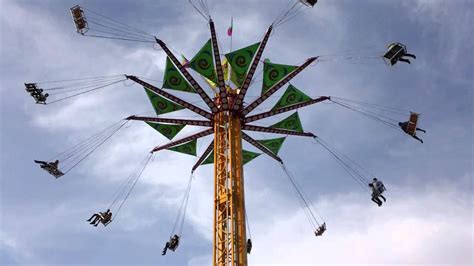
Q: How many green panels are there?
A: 12